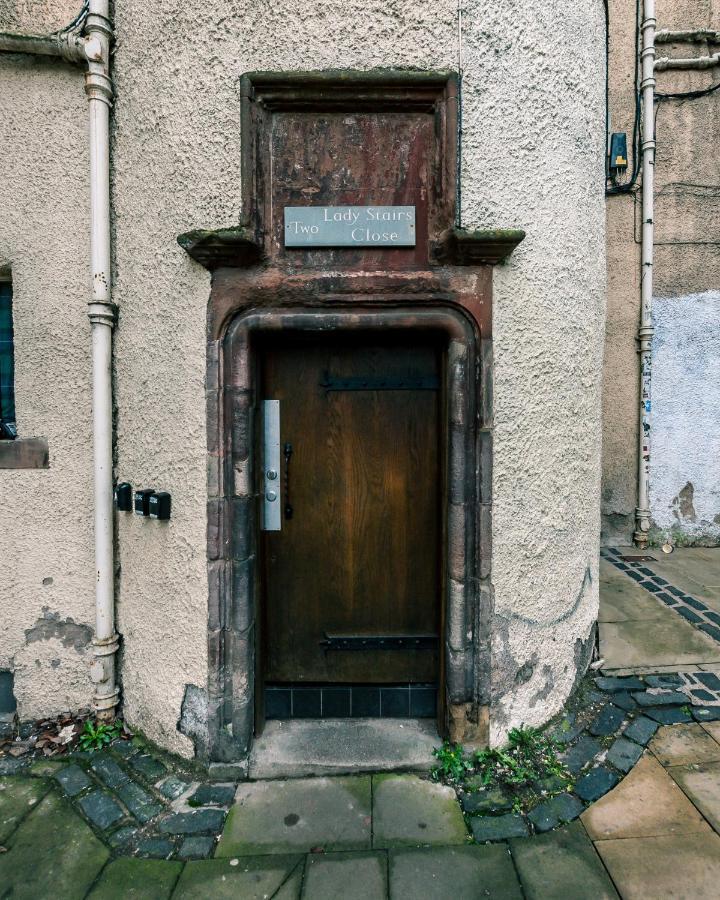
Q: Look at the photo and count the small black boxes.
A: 3